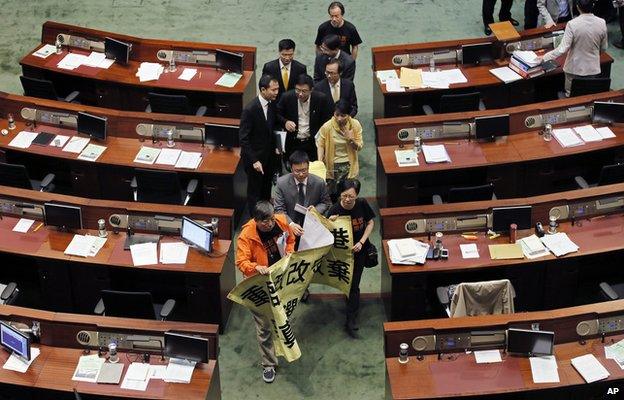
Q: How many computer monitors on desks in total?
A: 13